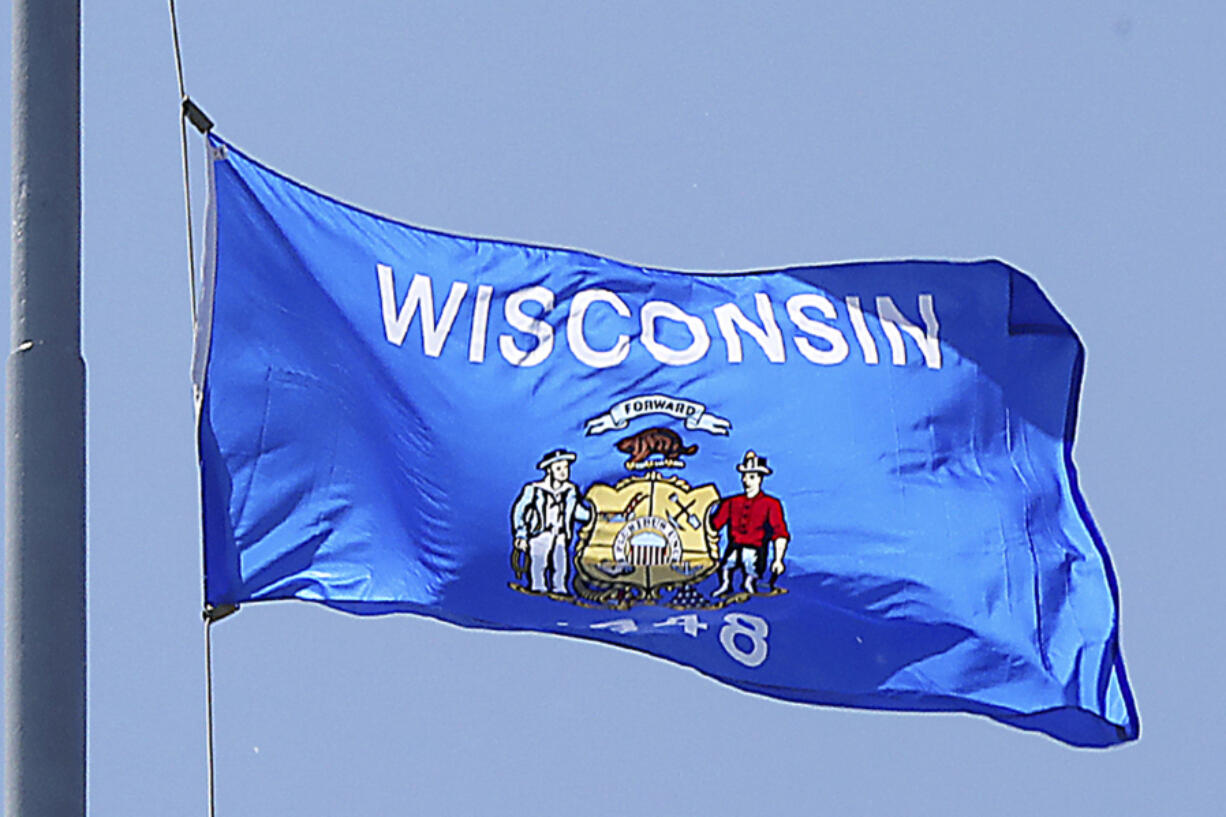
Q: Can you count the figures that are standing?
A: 2